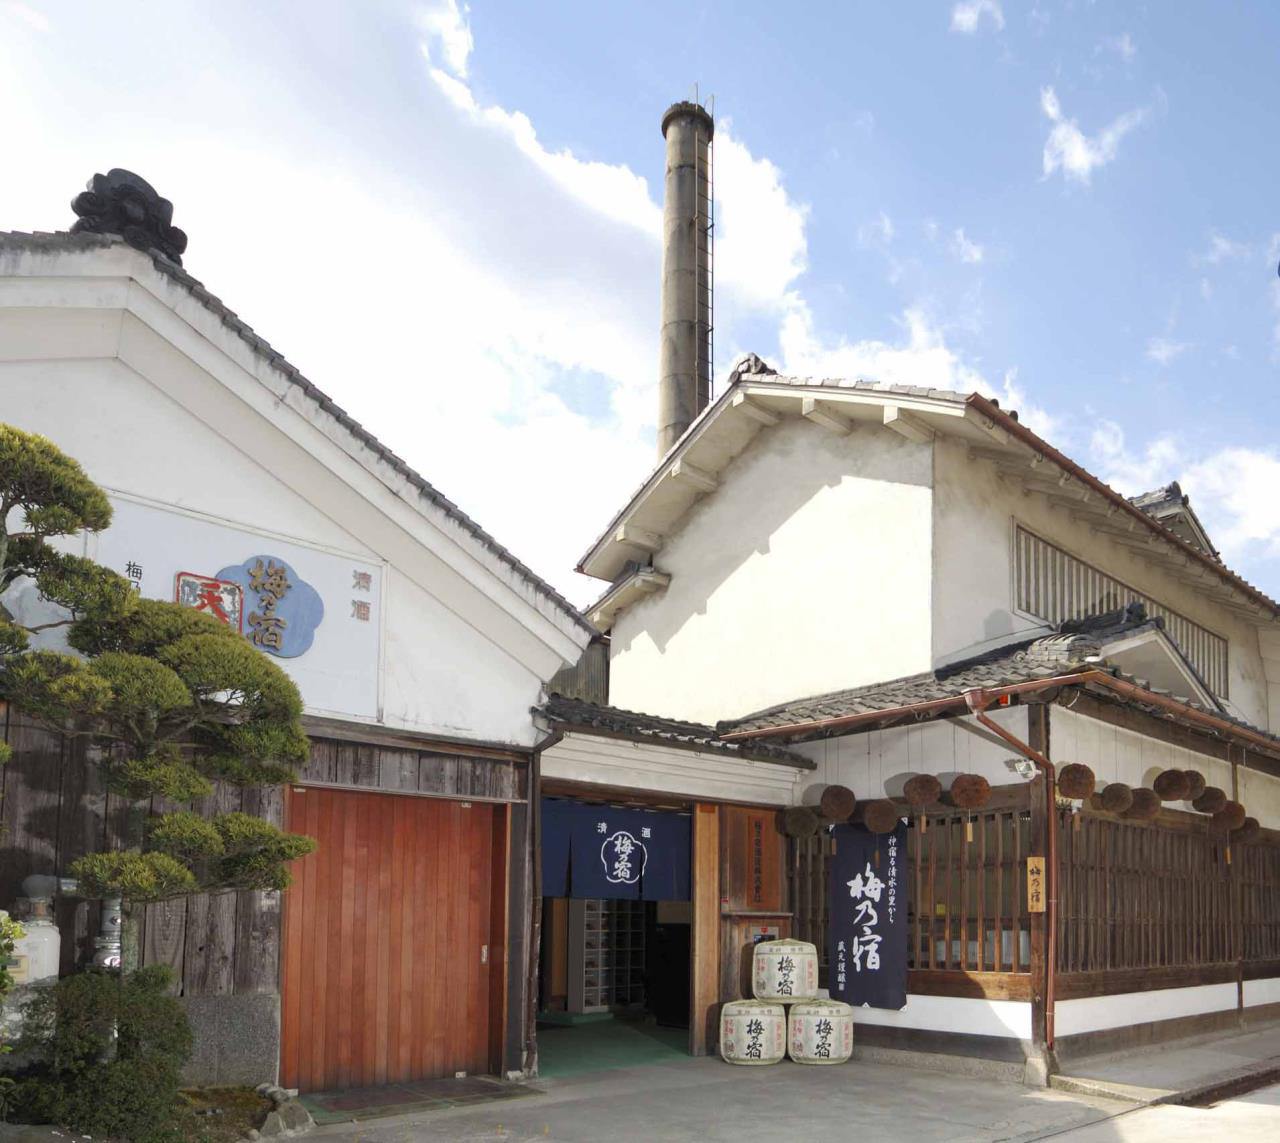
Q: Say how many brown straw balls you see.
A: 14